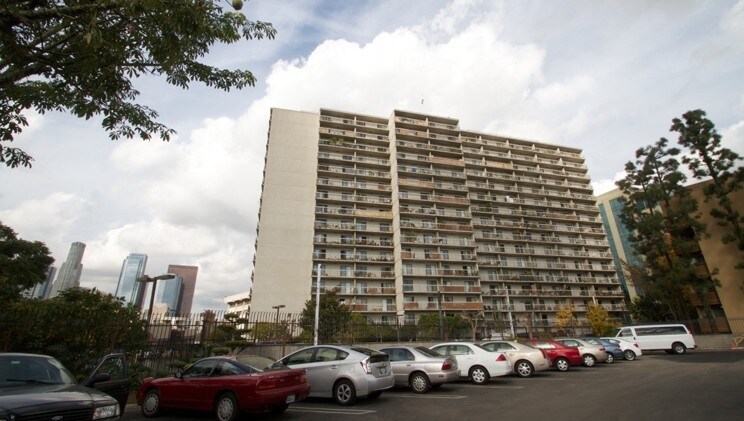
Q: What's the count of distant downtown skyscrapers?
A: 5